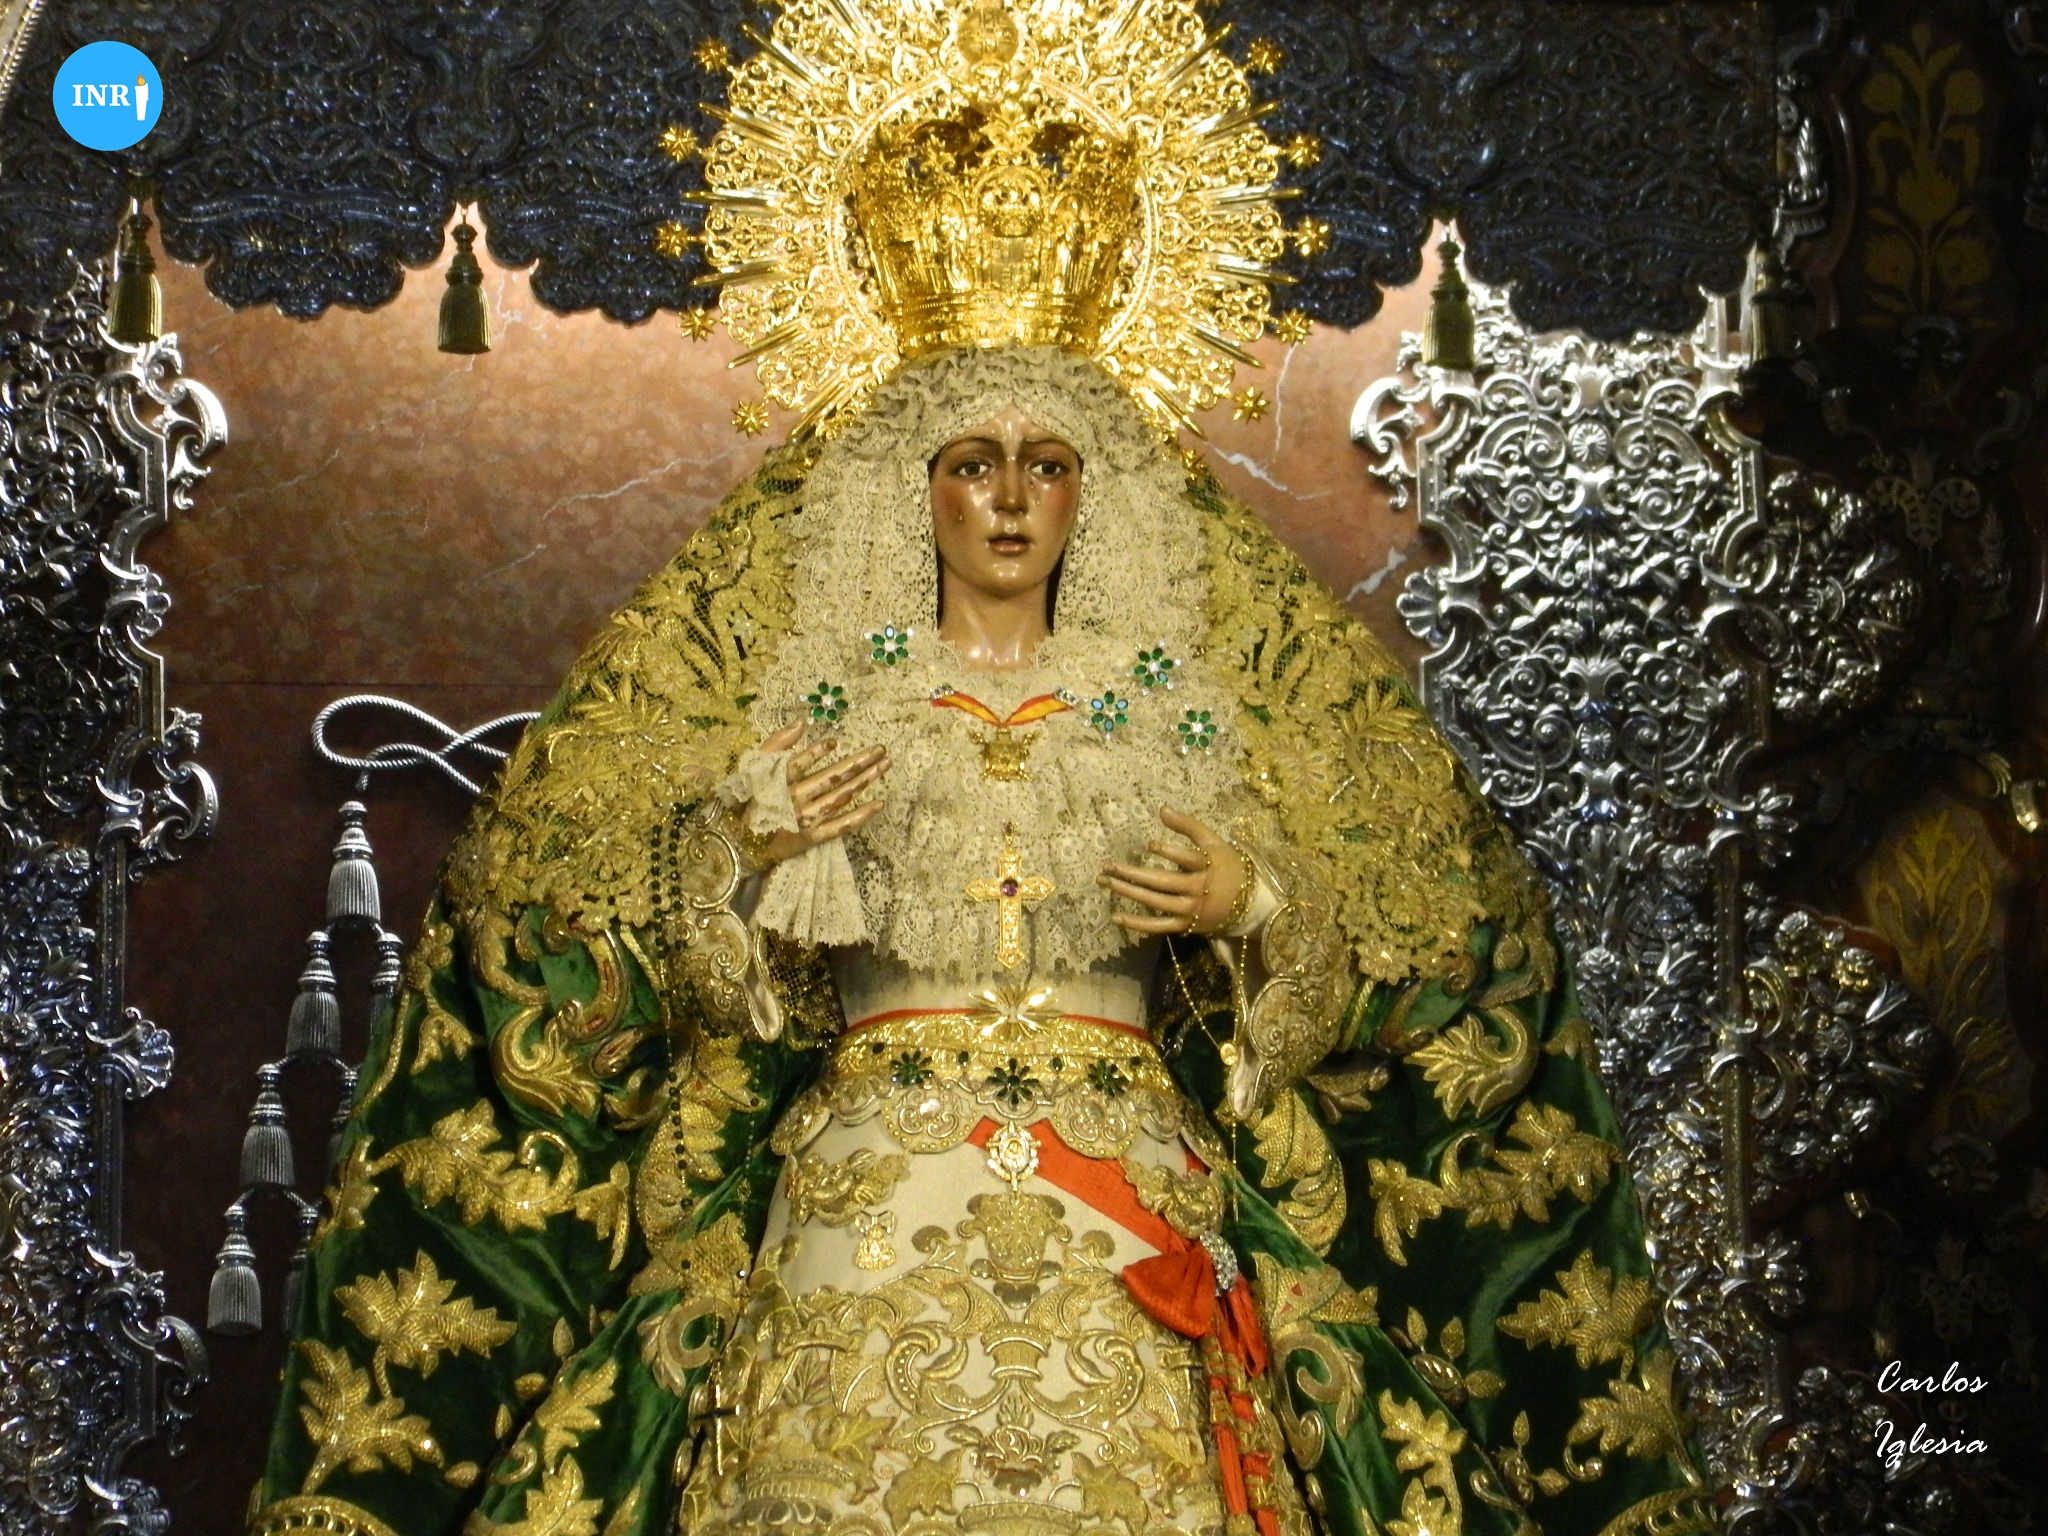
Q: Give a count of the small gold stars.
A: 10